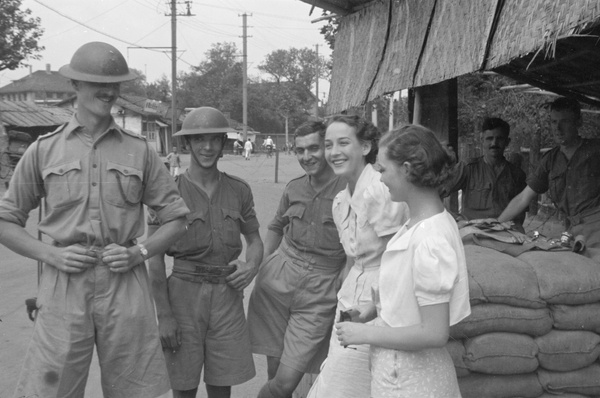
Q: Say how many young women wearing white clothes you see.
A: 2